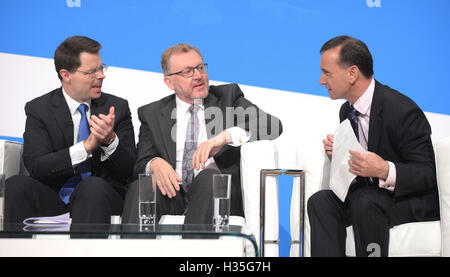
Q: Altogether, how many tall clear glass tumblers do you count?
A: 2